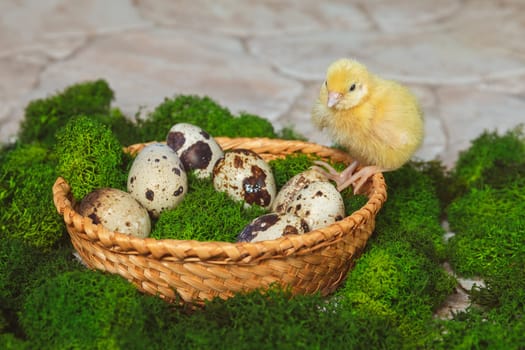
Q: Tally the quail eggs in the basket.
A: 7